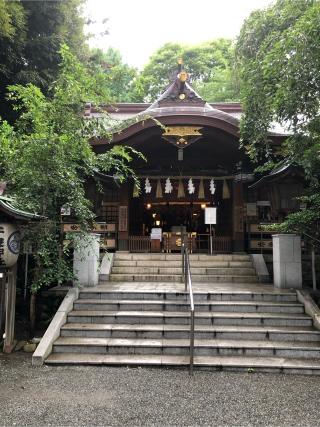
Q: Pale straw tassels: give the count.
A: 5